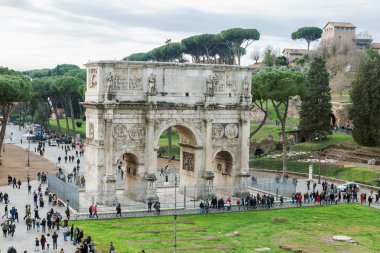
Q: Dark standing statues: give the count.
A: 4